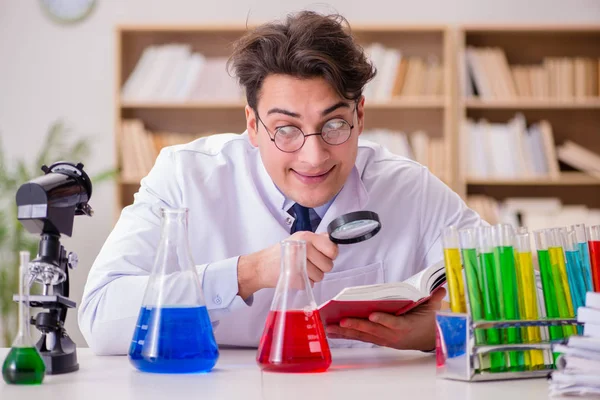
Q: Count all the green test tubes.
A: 4